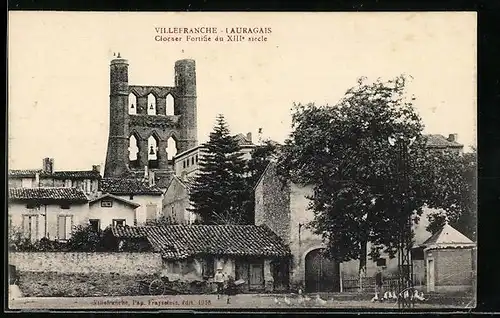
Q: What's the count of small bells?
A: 2